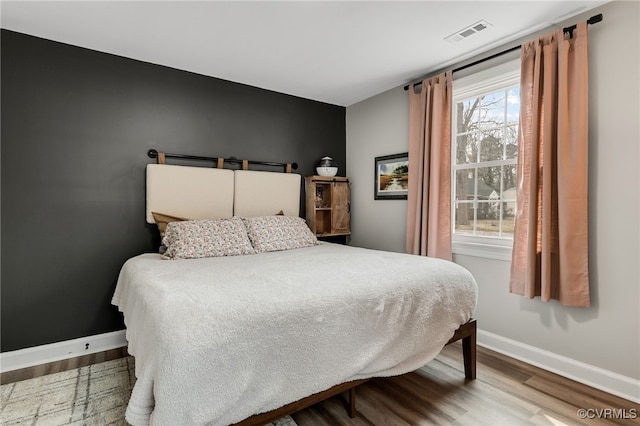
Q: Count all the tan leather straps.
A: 4